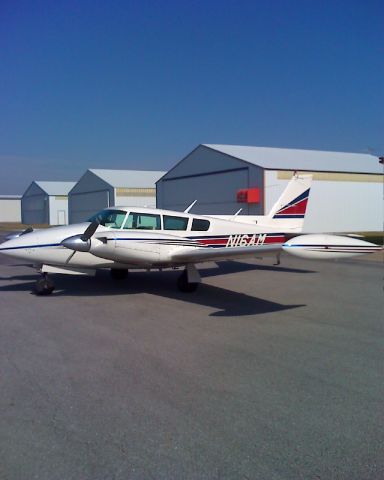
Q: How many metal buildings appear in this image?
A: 4